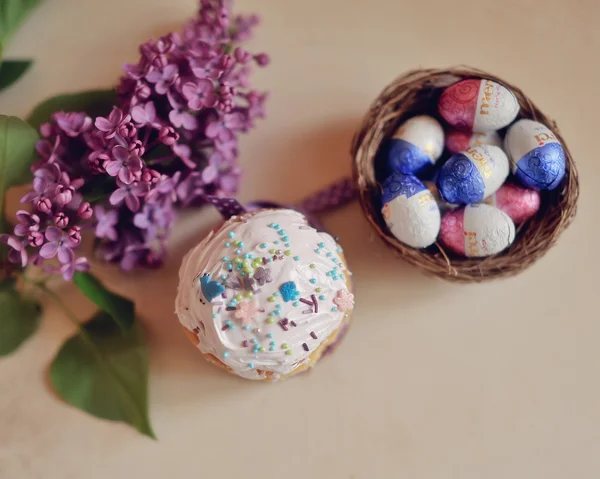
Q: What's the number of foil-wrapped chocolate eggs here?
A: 8